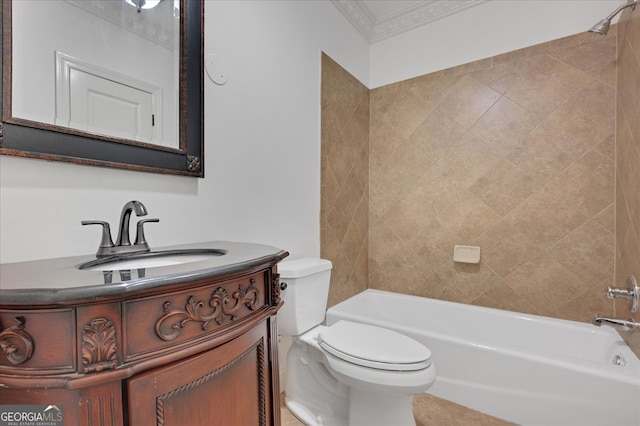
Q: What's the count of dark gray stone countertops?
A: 1